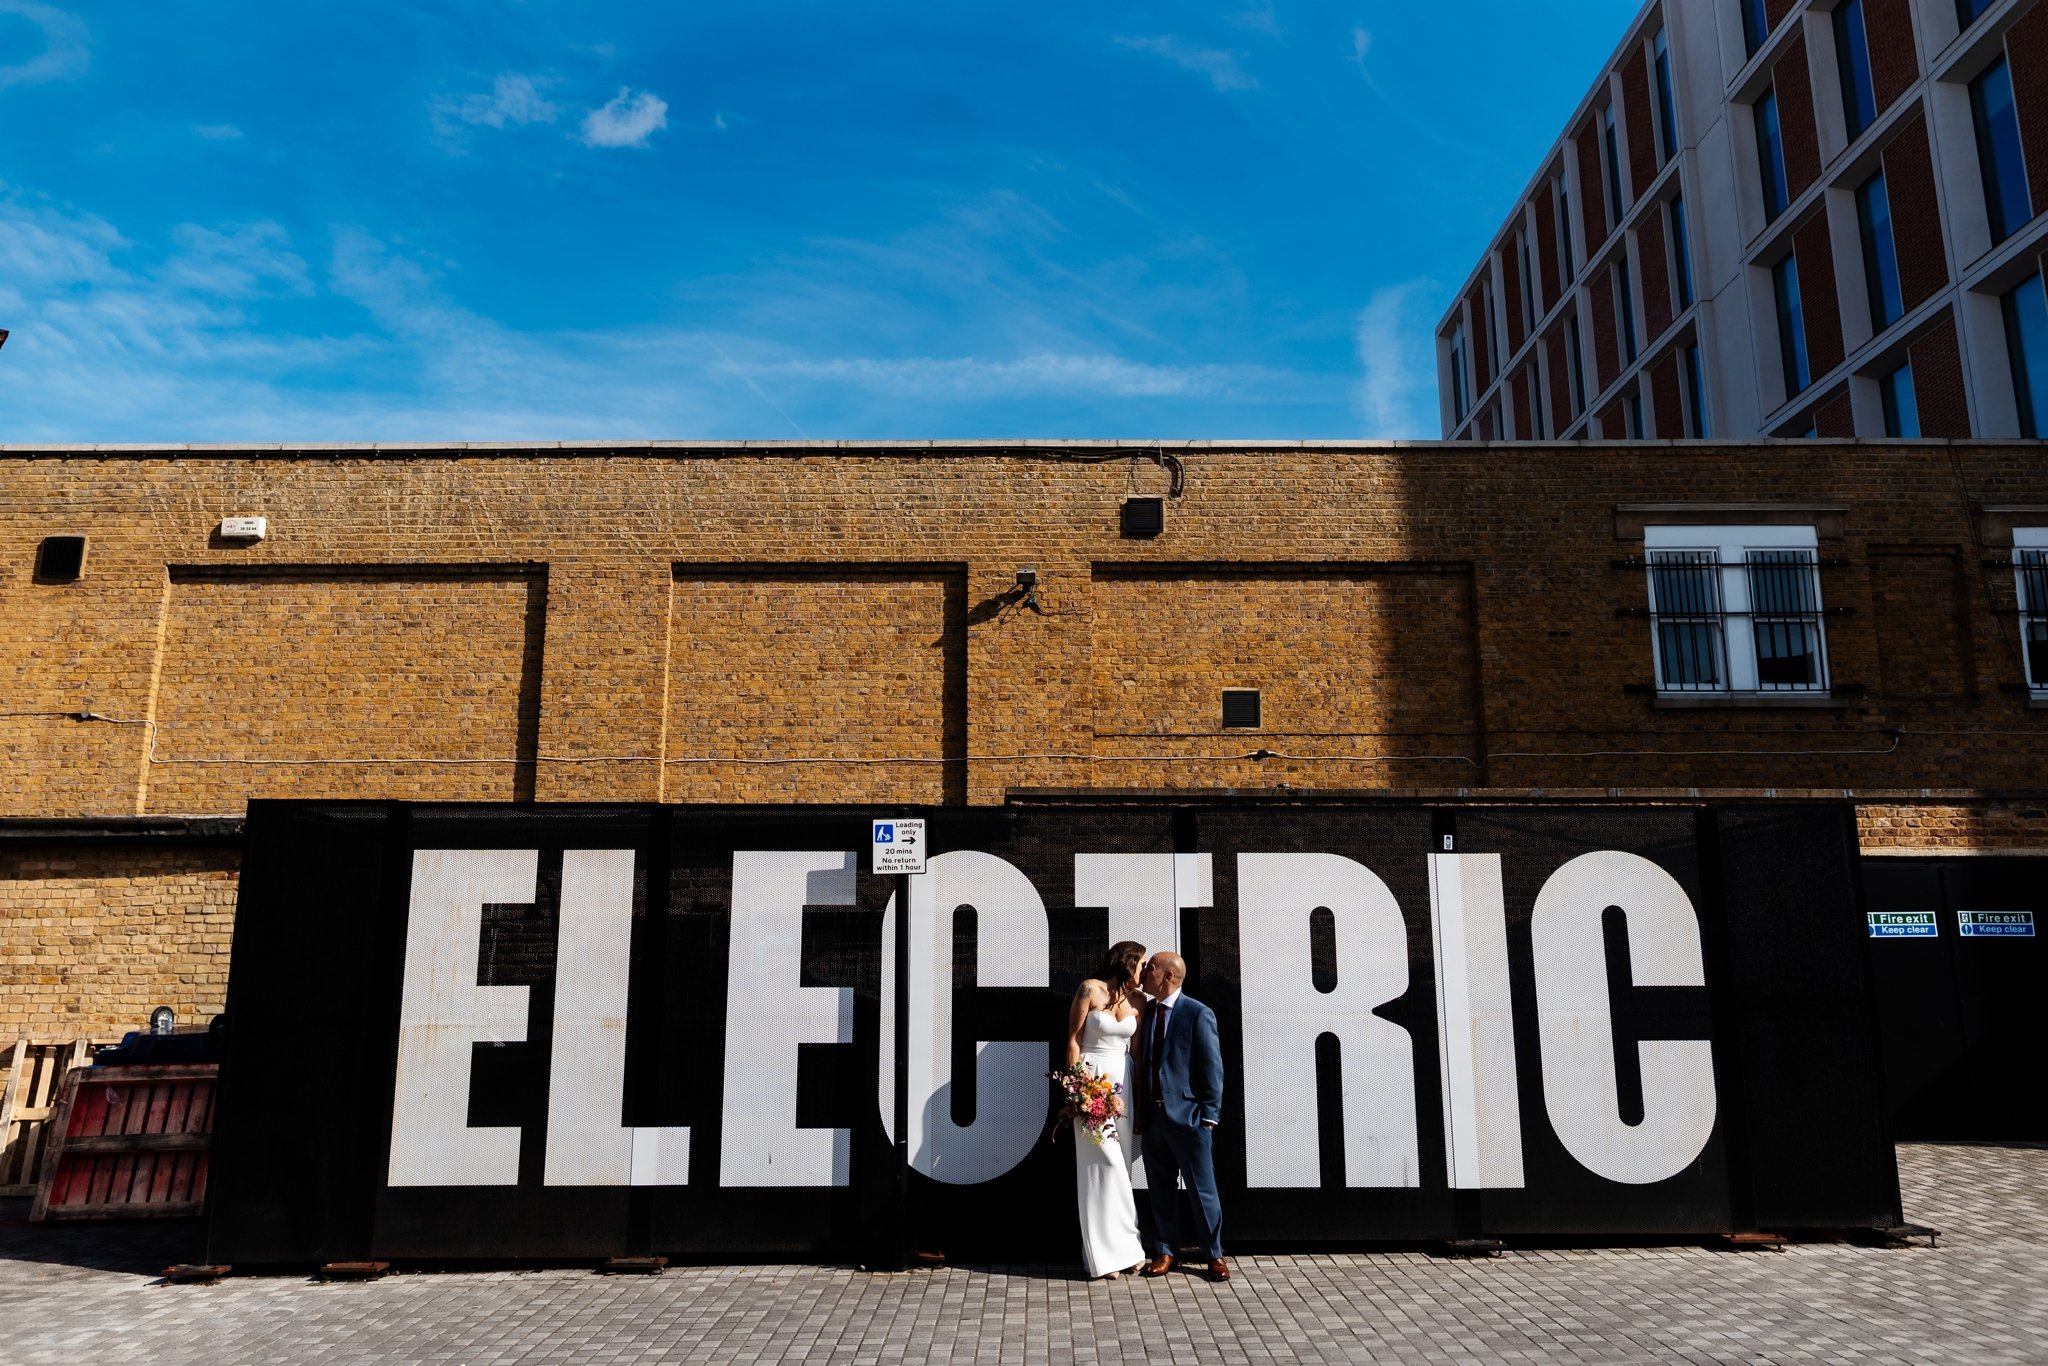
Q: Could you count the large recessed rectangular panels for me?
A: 3